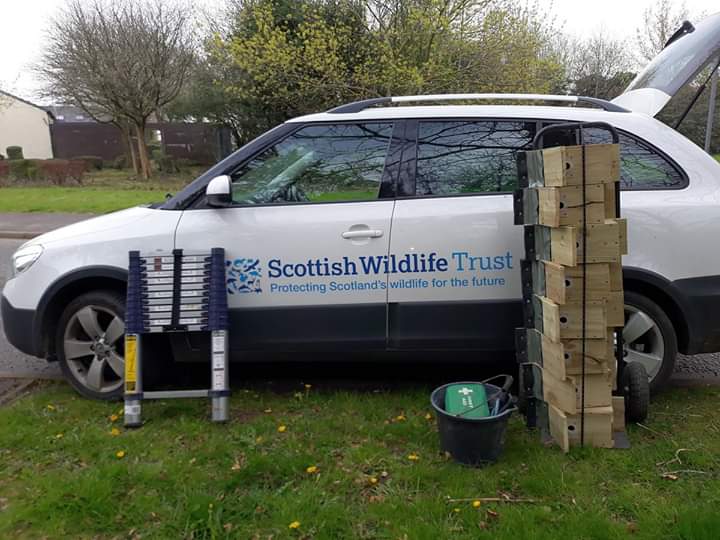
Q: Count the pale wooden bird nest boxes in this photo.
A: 8